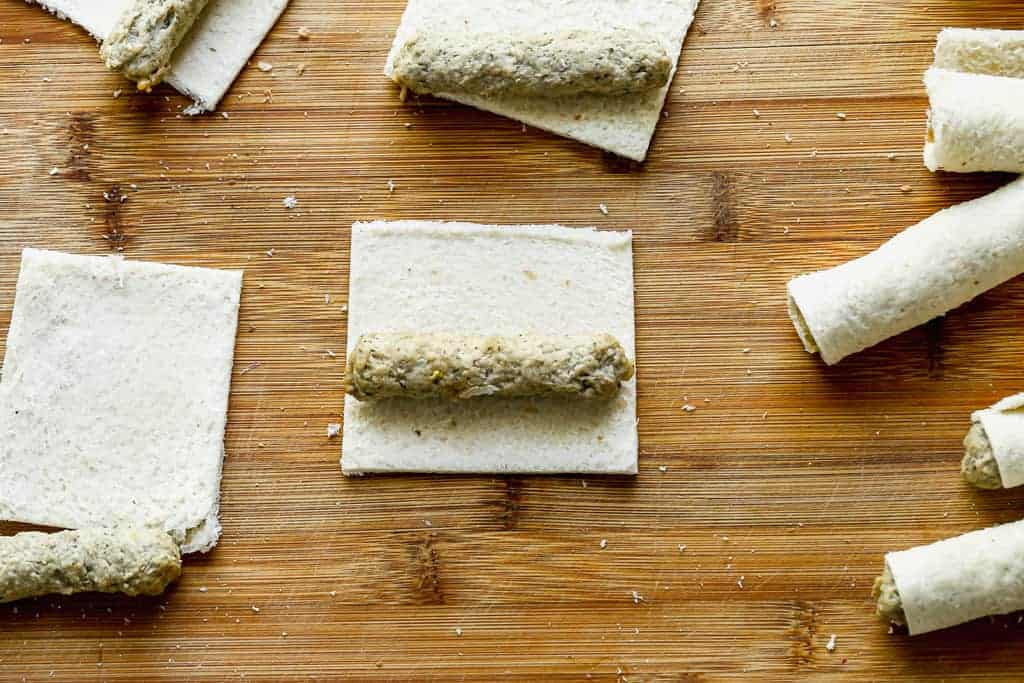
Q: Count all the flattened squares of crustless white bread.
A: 4